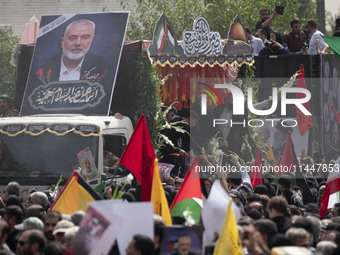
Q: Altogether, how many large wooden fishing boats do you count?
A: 0